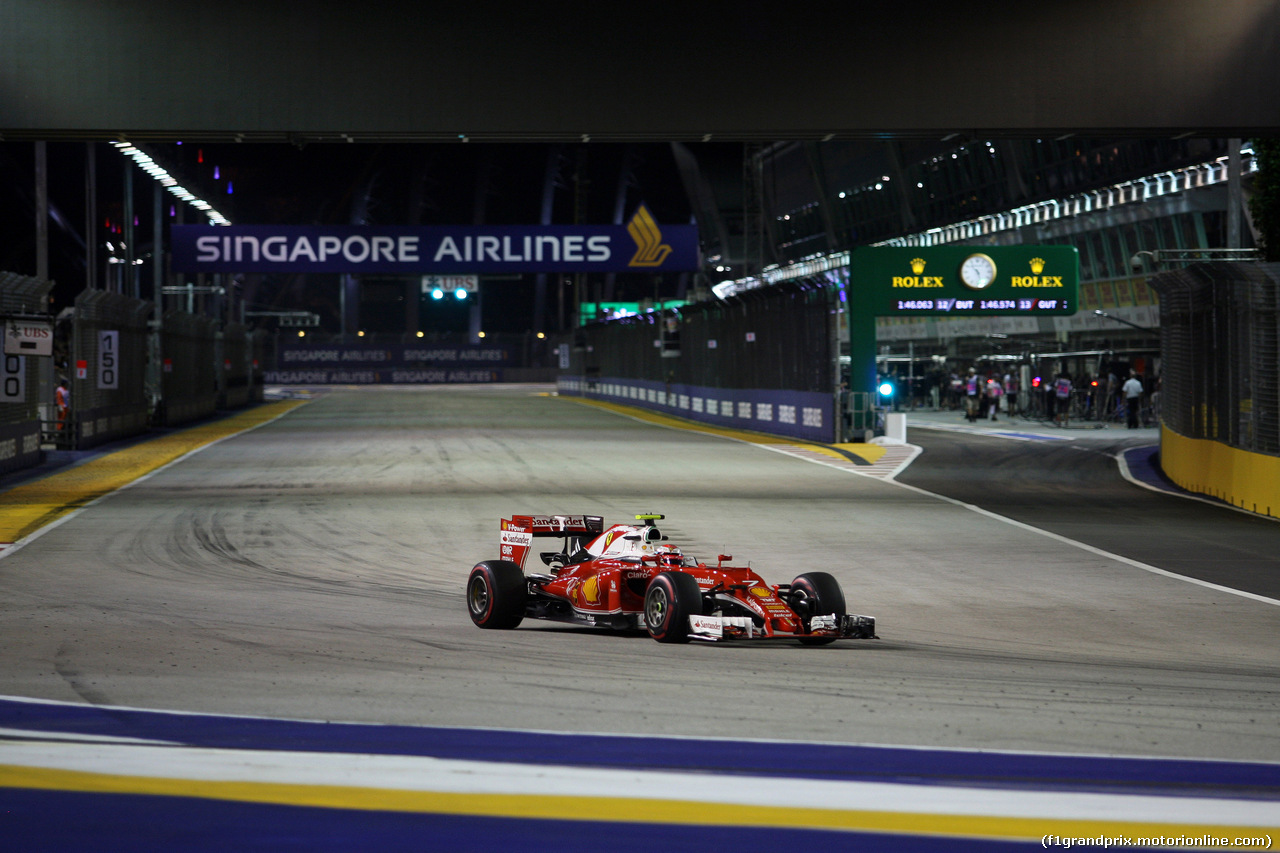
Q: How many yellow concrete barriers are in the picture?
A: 1